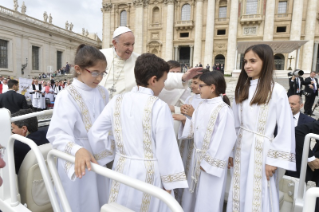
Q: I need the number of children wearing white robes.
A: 5